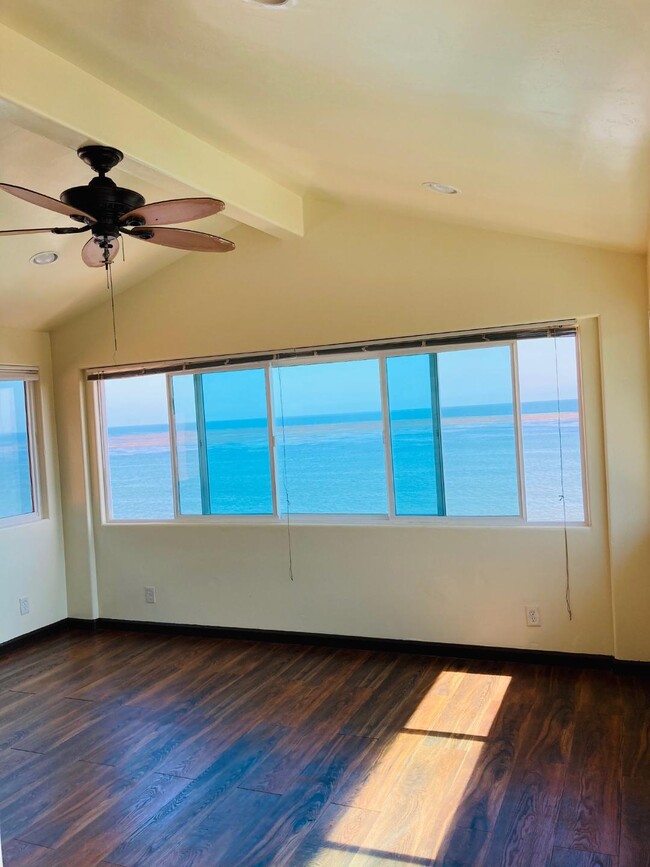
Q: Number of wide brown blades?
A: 5